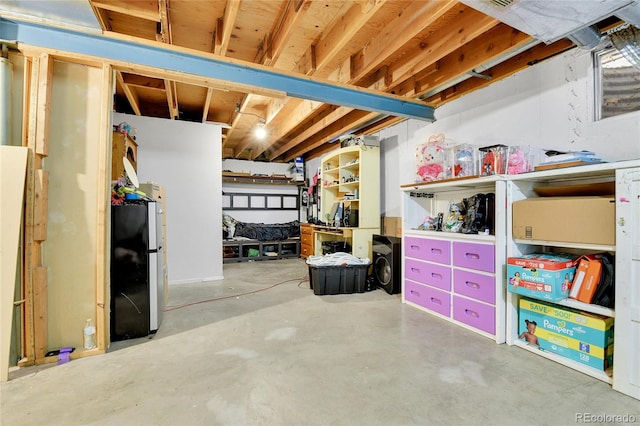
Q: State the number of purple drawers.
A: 6